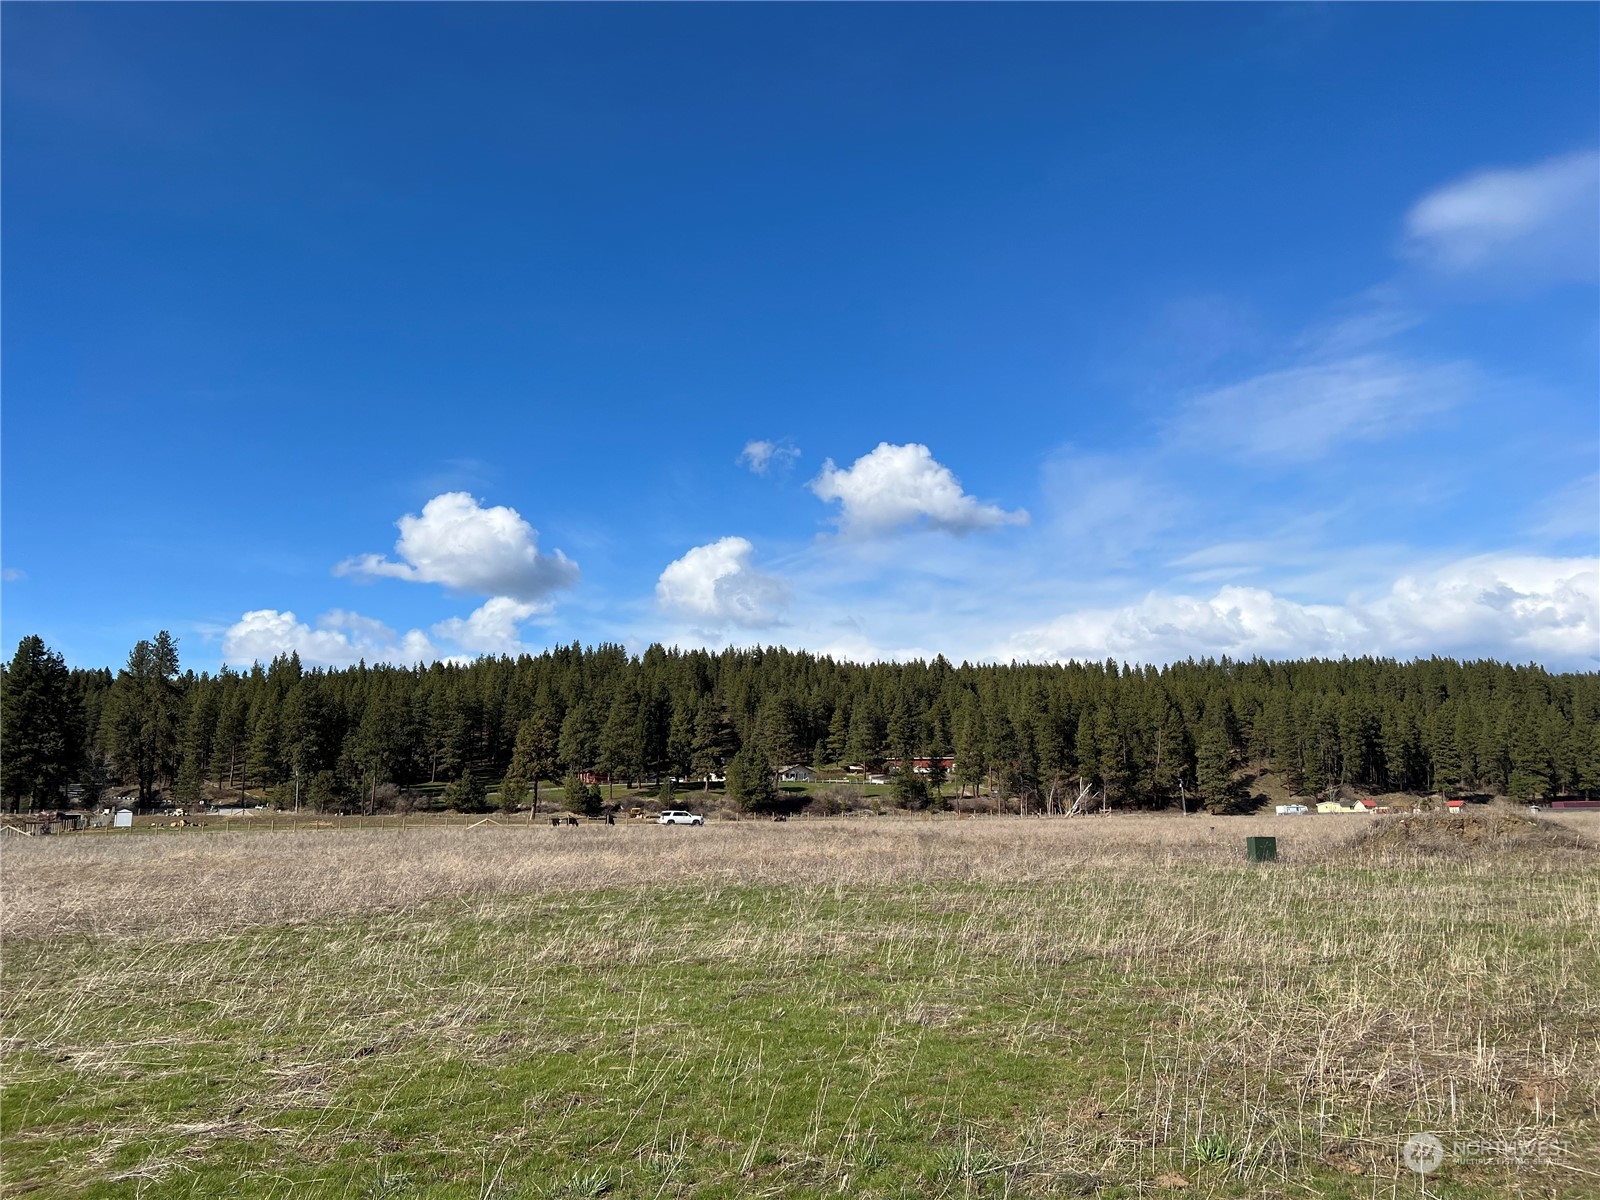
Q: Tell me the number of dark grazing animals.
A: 3